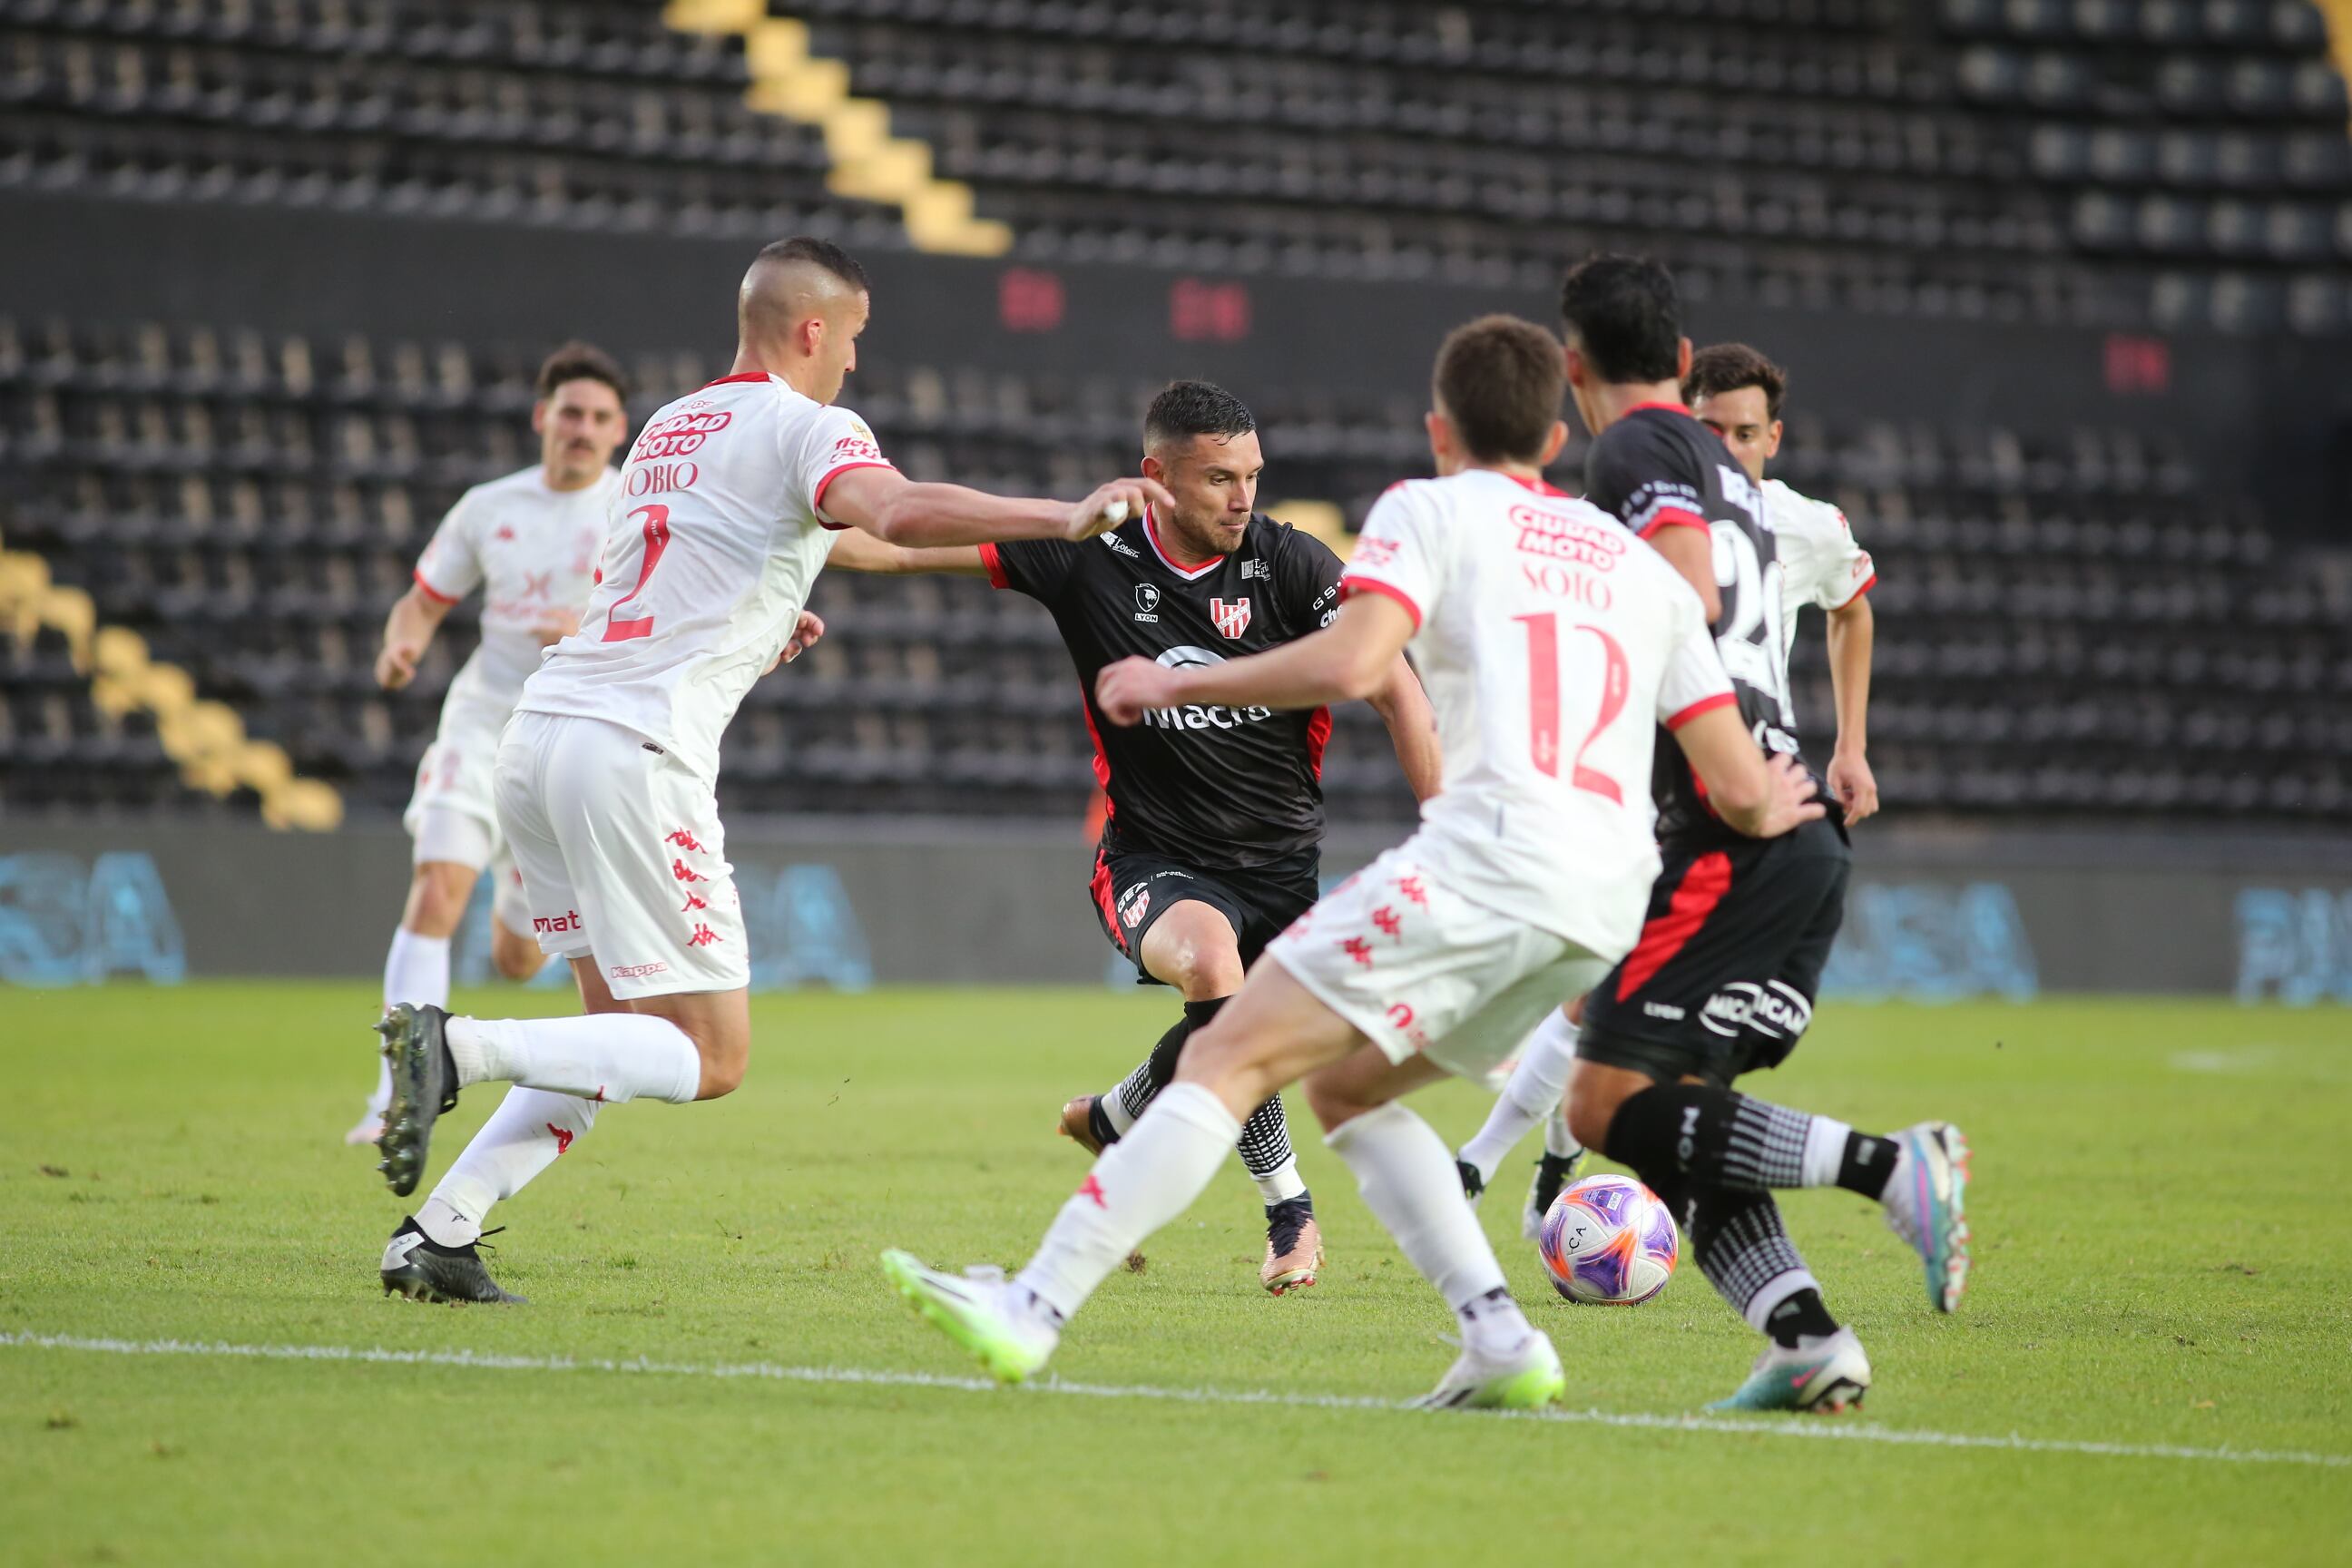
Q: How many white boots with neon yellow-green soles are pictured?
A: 2